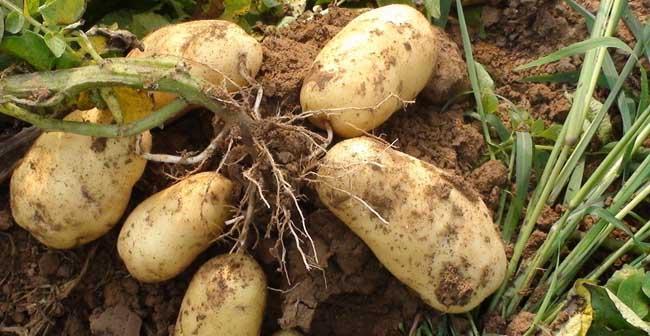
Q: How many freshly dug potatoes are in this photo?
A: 6